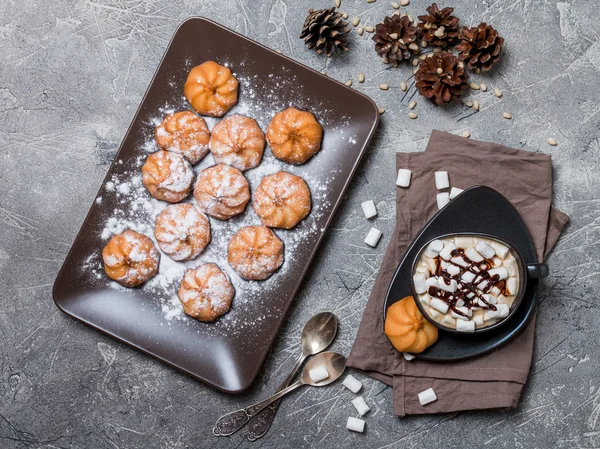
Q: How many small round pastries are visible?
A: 12